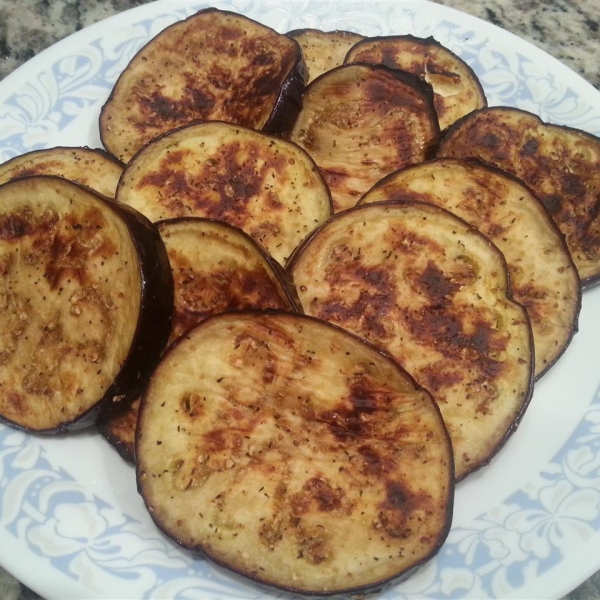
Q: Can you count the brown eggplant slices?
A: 12